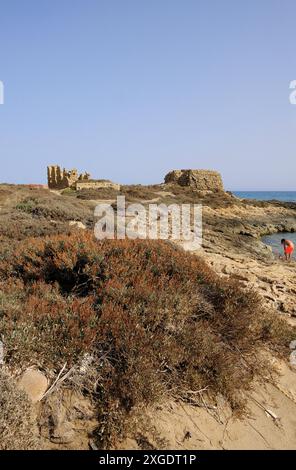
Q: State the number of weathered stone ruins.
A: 2